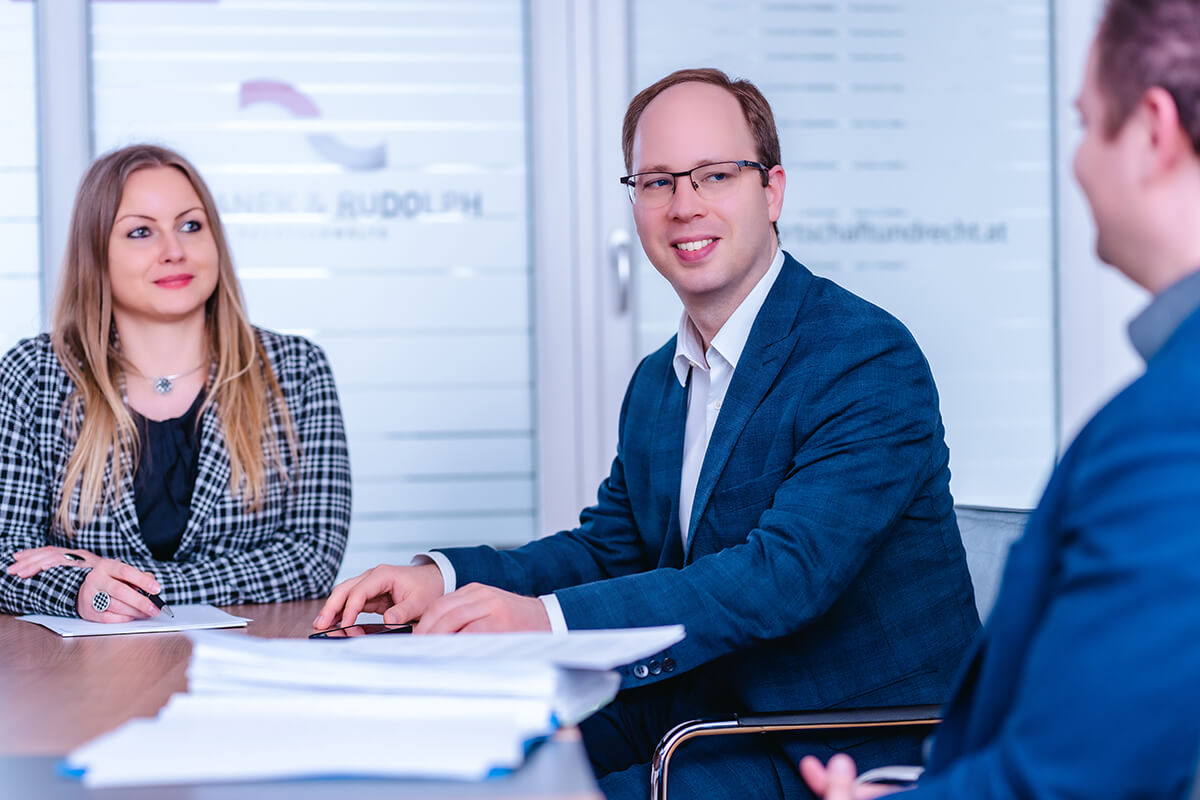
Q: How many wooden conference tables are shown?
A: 1